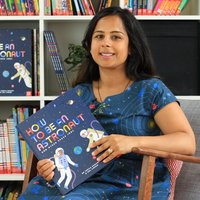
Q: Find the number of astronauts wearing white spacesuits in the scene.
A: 3